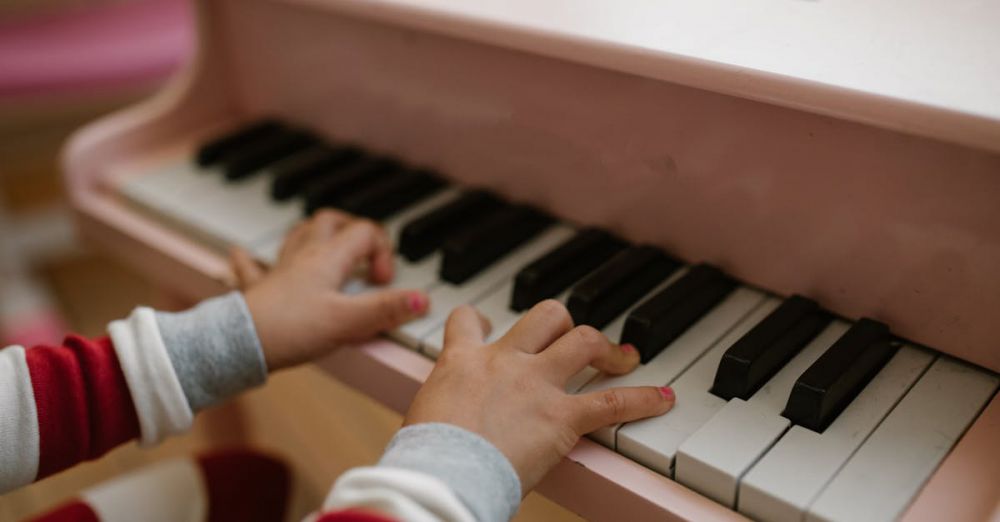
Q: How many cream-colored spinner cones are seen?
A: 0